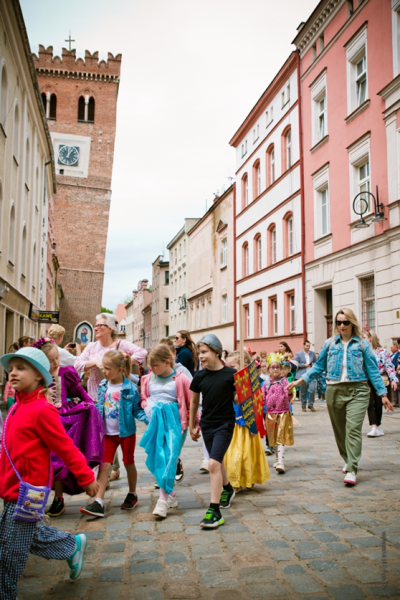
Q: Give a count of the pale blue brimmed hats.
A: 1